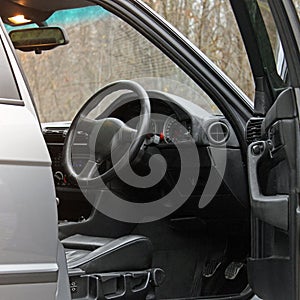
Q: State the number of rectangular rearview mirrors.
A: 1